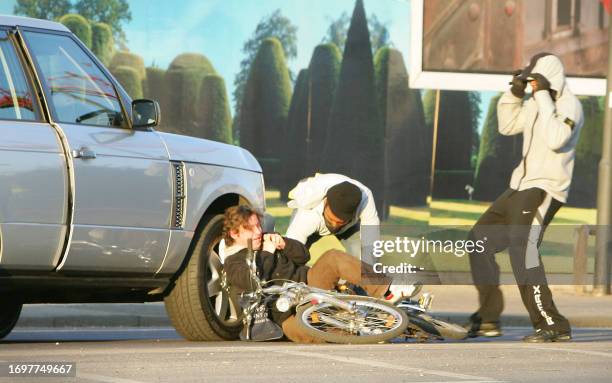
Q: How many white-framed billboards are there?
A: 1